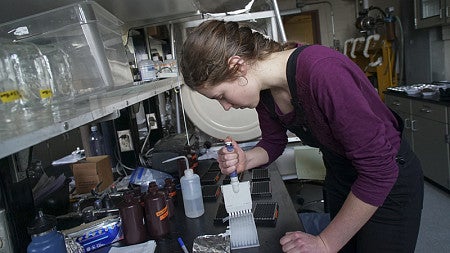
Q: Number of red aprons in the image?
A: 0